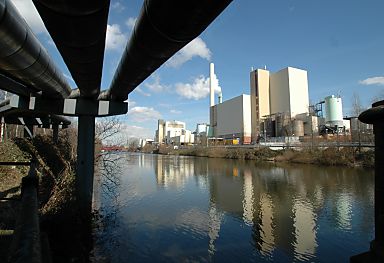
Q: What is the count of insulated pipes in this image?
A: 3